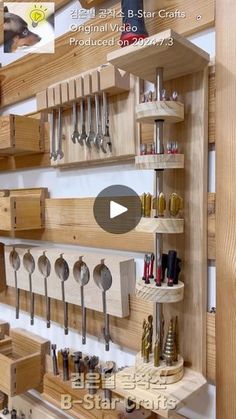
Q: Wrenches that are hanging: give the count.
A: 7